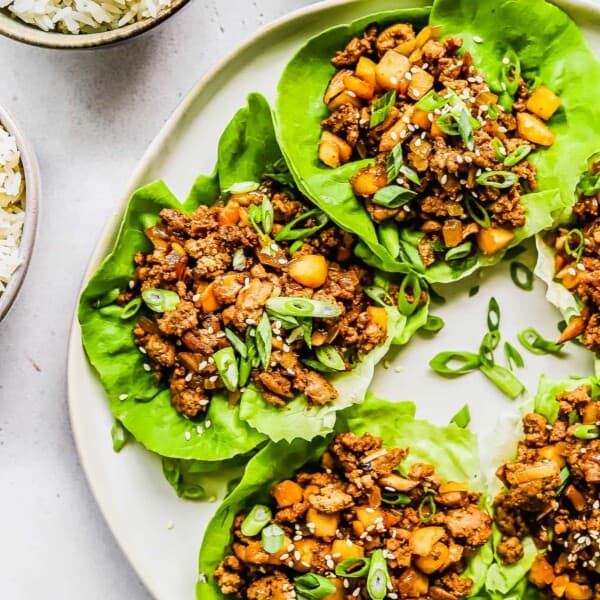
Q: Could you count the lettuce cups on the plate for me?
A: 5